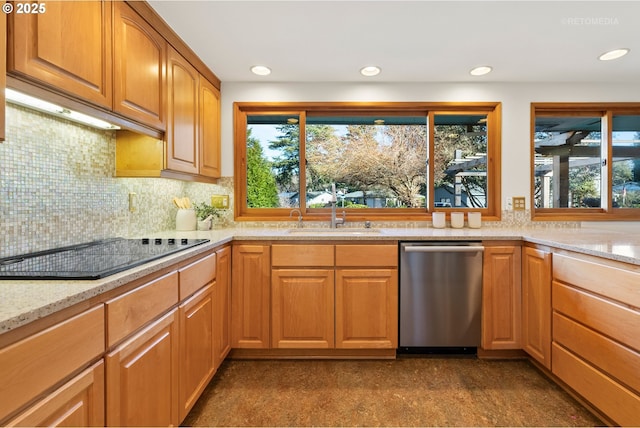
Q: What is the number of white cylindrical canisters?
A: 3